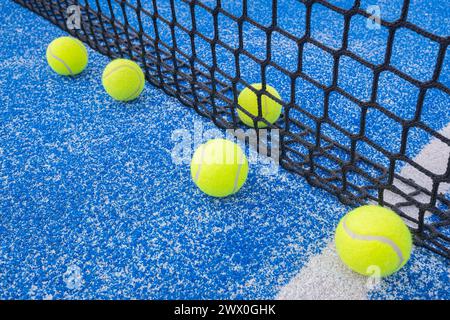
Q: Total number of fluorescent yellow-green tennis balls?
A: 5